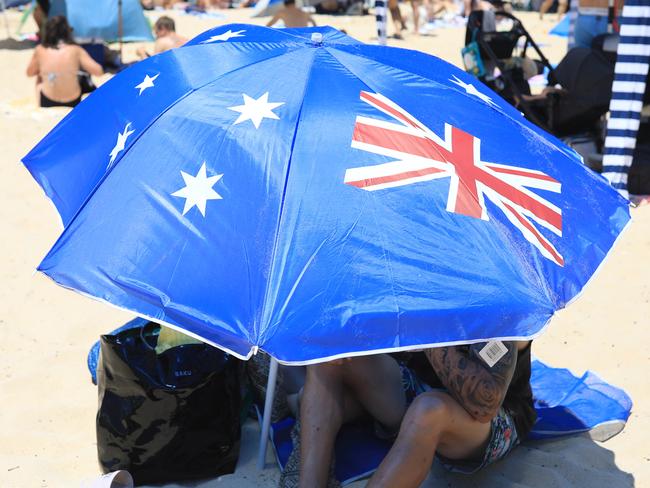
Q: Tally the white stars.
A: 6